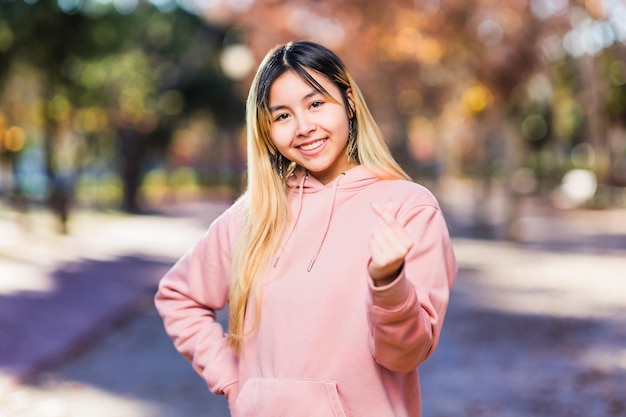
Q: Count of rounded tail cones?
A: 0